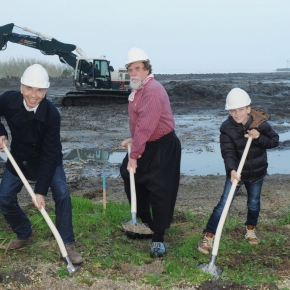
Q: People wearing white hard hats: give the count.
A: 3